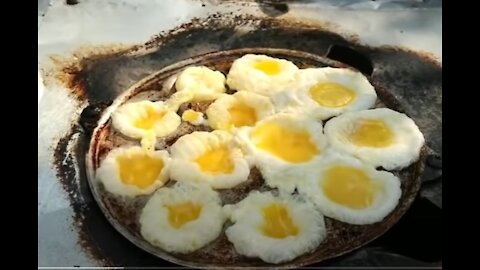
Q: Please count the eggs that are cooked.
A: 12